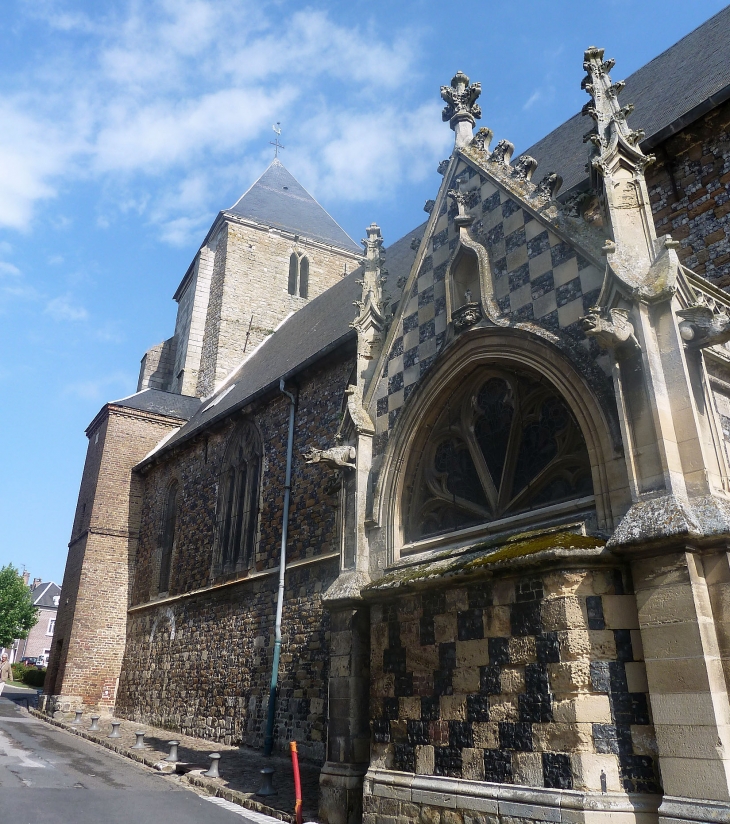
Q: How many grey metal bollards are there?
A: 7